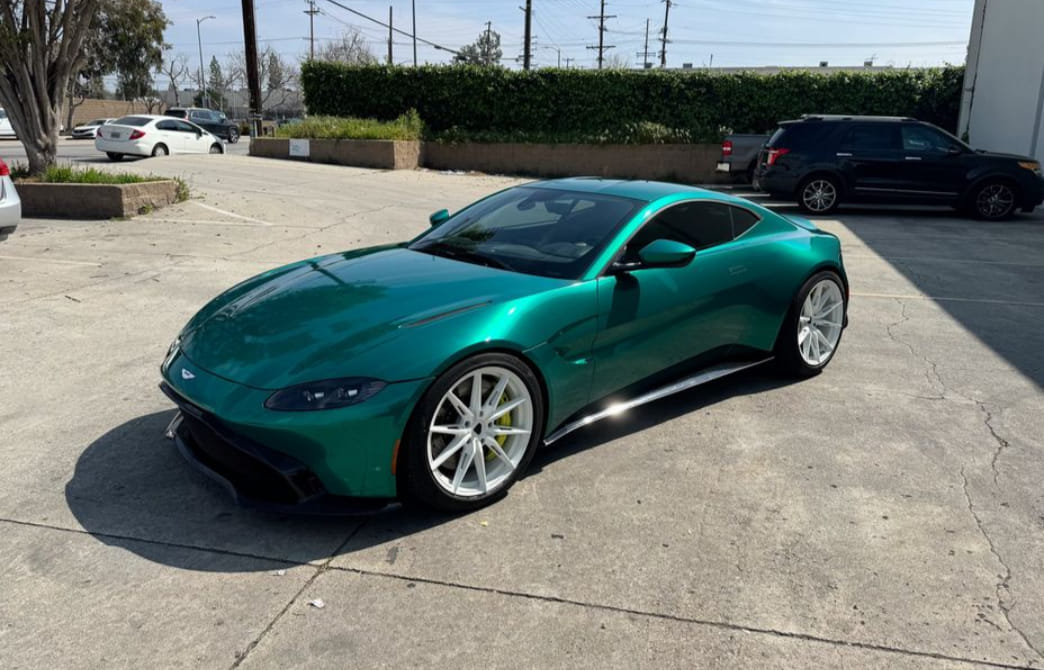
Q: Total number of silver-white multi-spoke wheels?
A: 2